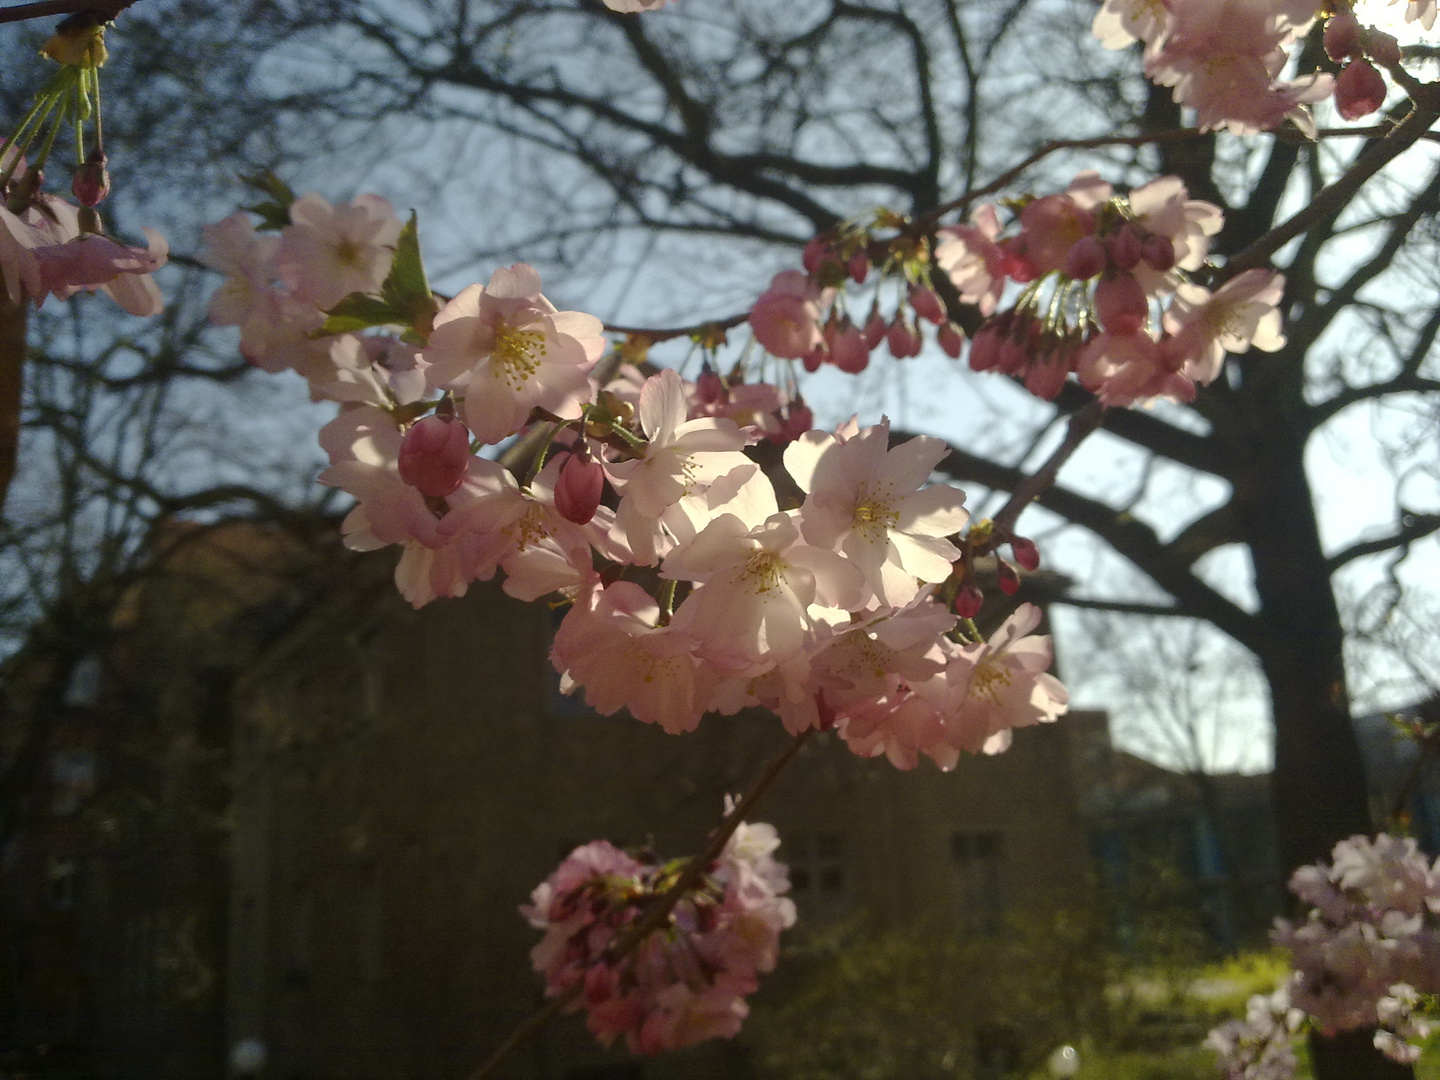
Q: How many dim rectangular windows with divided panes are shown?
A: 2